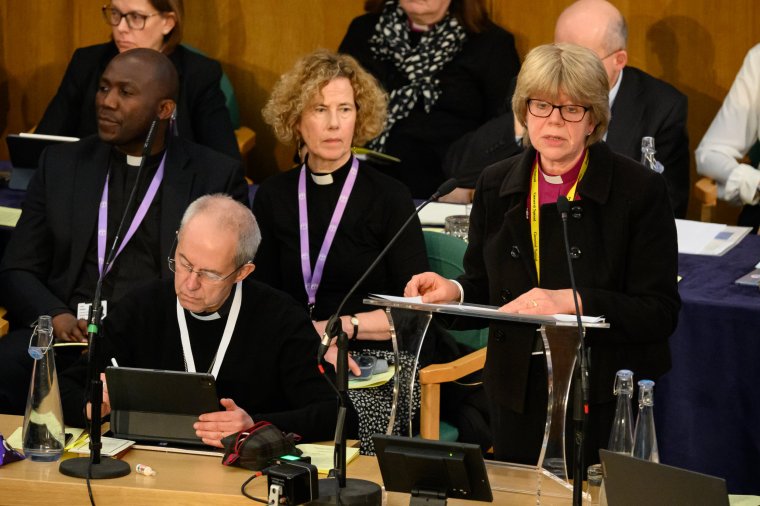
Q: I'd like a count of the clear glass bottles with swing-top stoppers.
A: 4